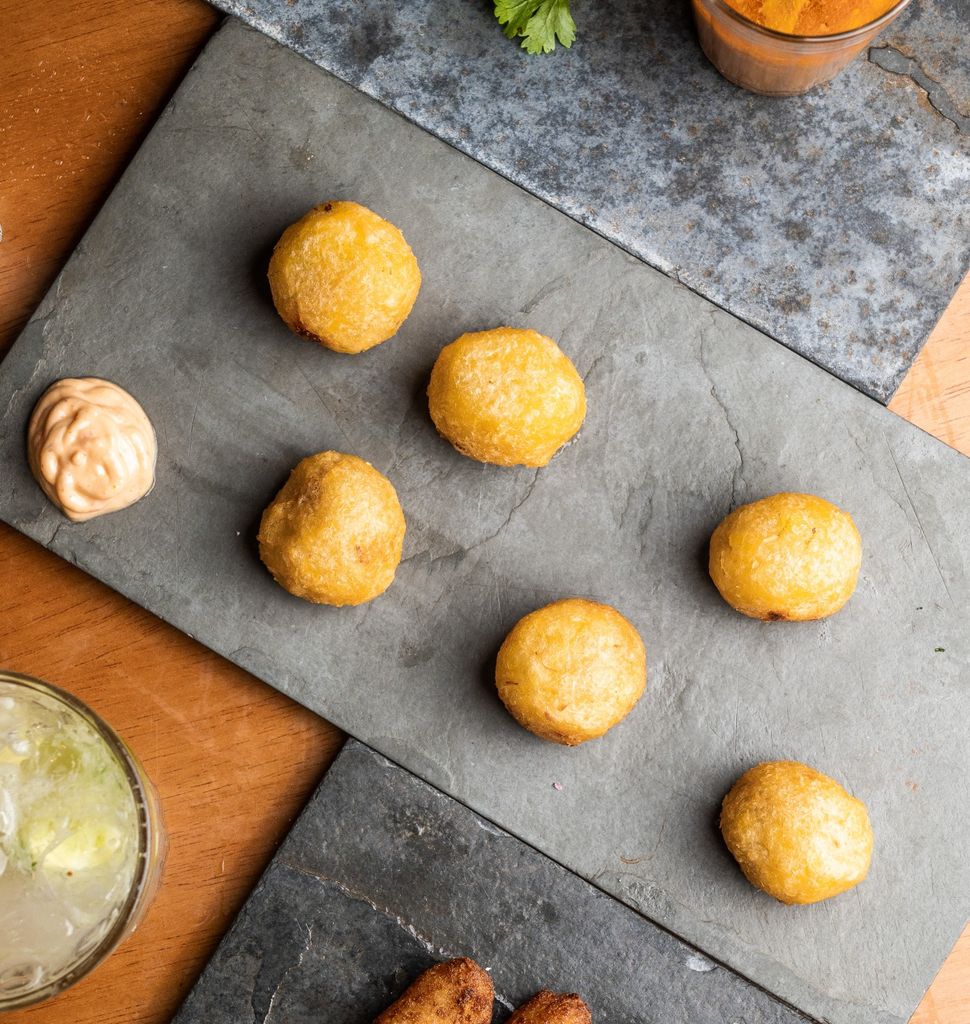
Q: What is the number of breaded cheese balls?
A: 6